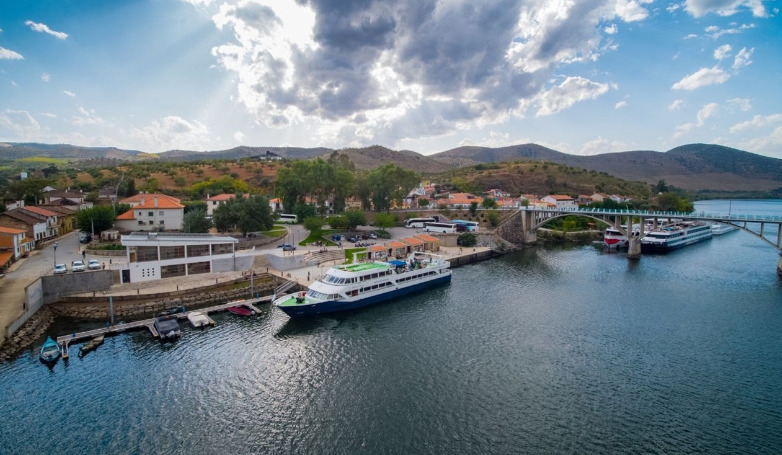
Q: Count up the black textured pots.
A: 0